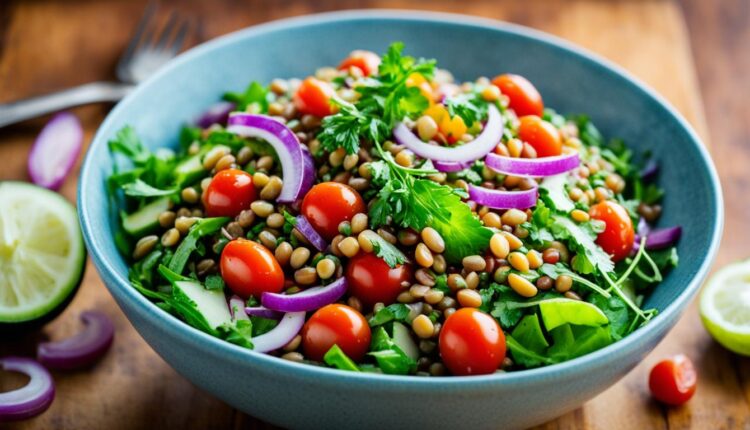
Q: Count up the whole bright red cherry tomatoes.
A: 11